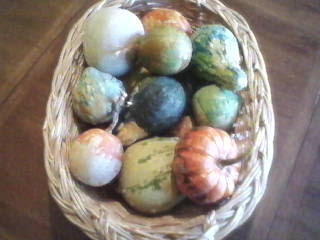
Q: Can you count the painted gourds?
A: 10